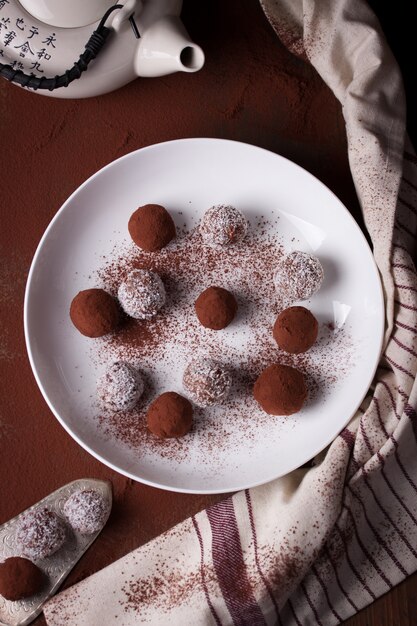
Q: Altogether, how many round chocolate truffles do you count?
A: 14